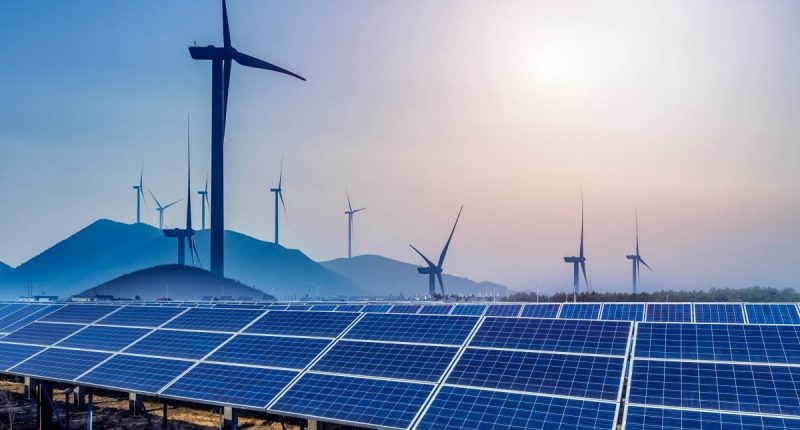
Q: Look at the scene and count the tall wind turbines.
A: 10